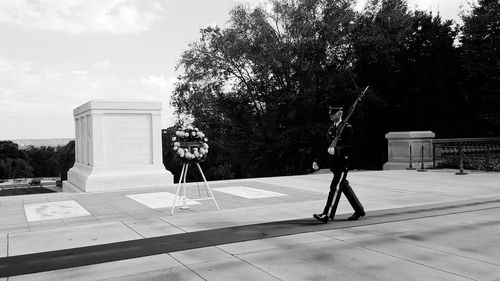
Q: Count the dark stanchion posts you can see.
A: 3